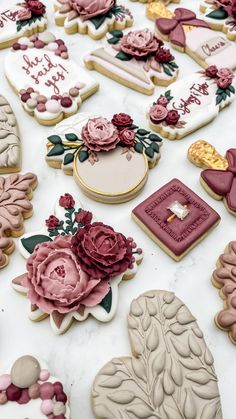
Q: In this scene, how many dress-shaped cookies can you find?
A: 0